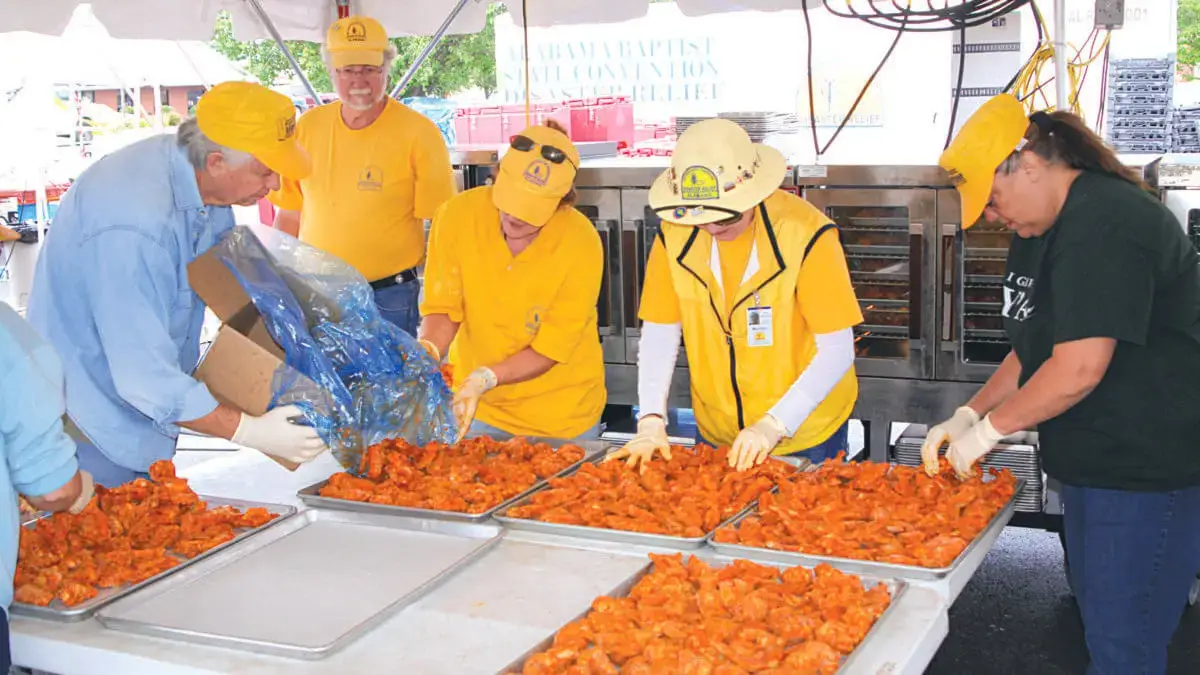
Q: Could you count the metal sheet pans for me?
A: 6